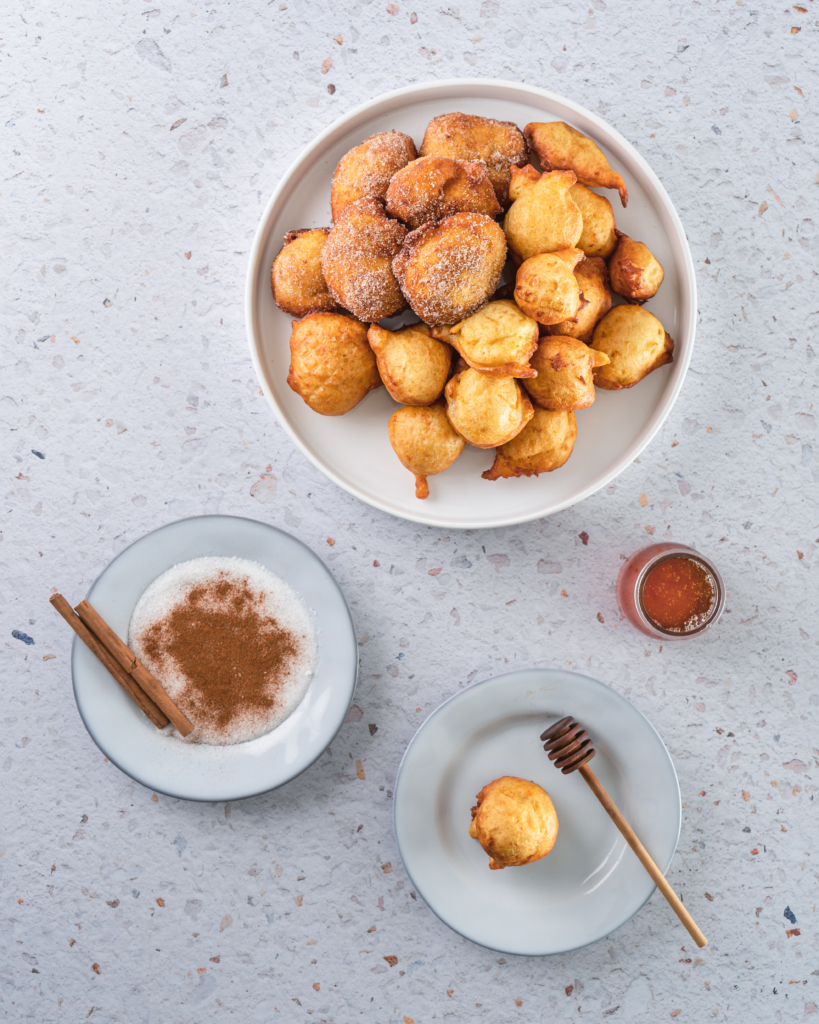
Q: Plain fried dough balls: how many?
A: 15